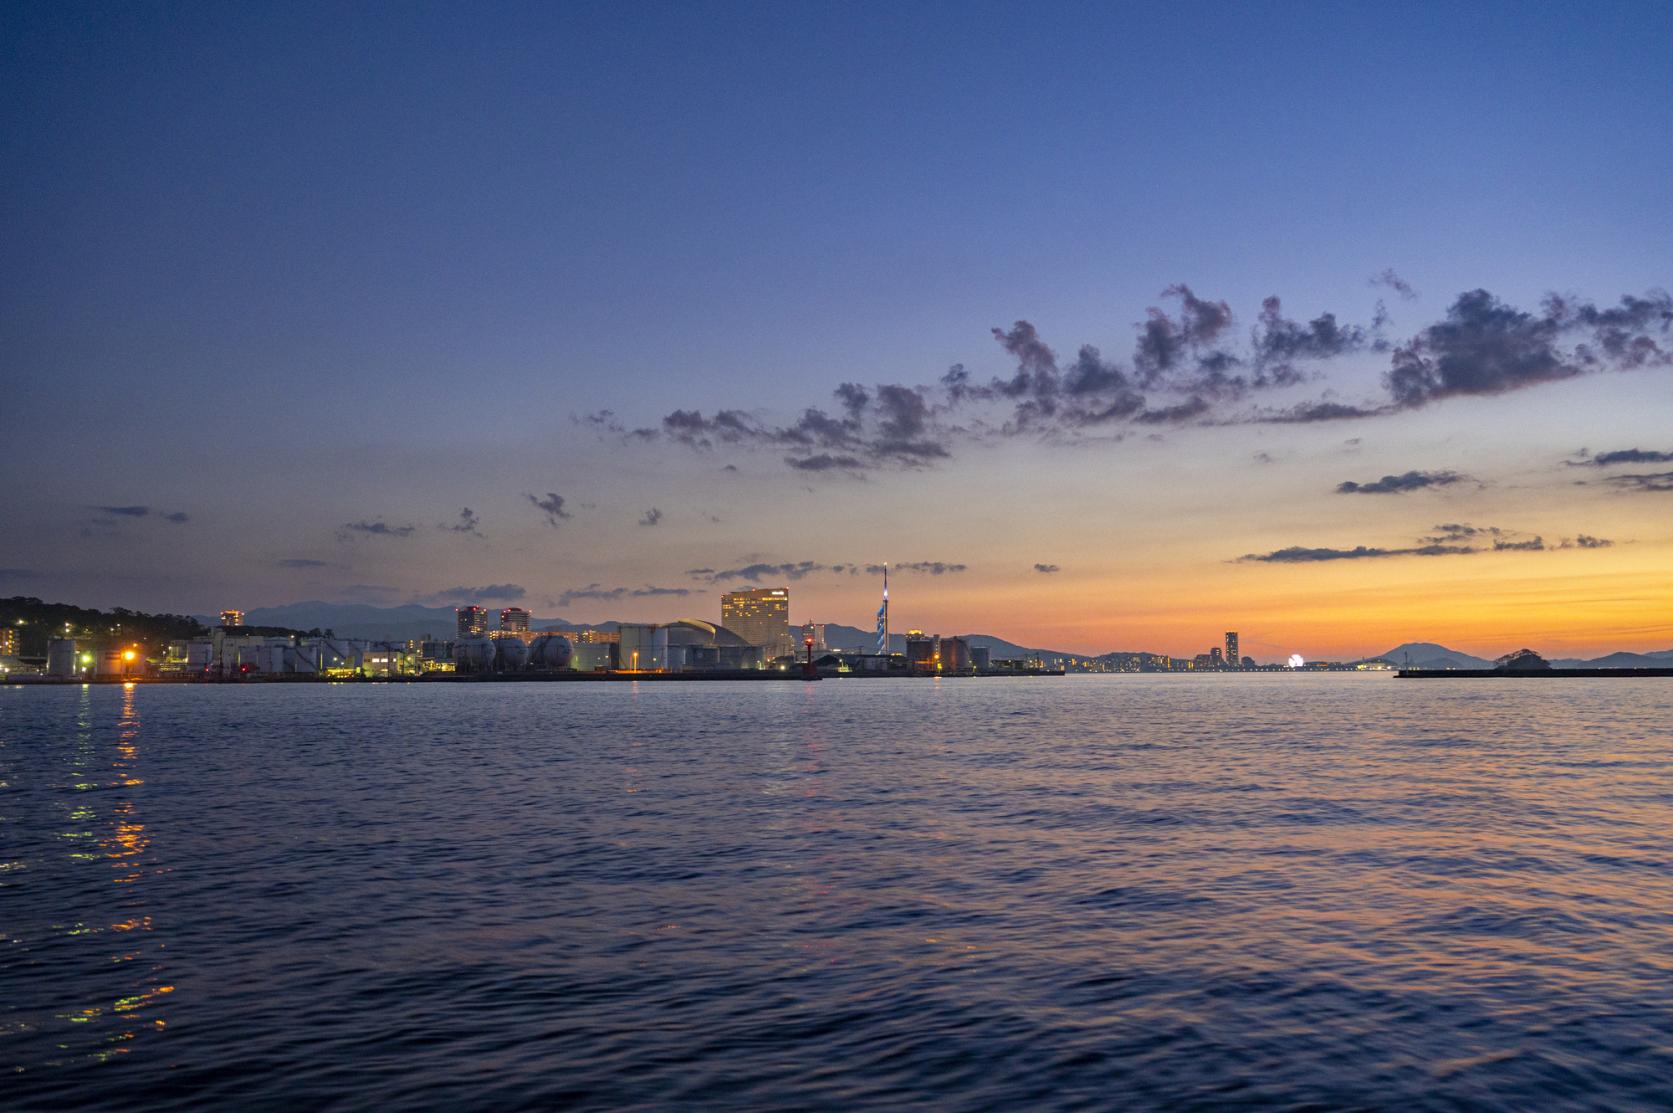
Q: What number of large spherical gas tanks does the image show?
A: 3